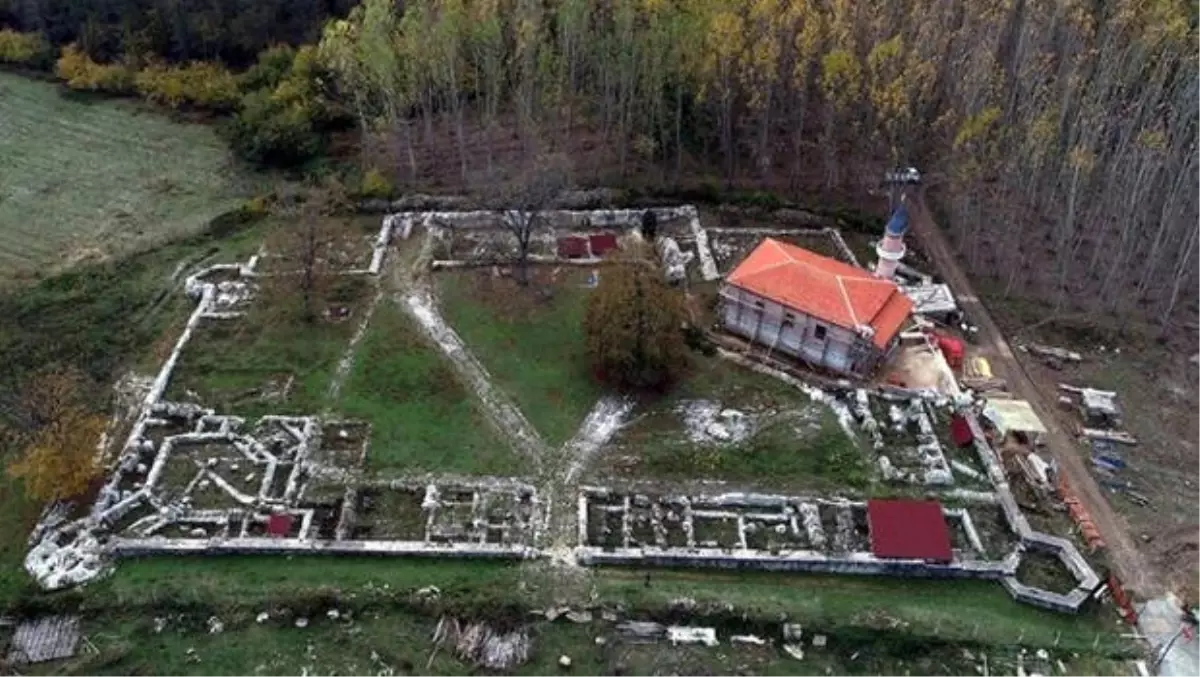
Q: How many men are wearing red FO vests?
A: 0